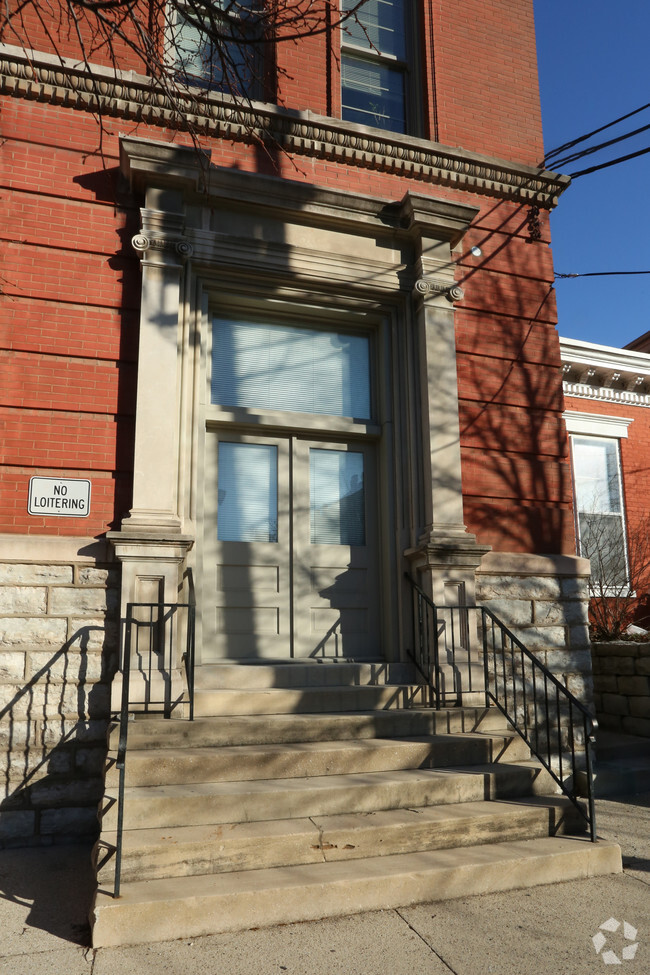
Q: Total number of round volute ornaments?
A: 4